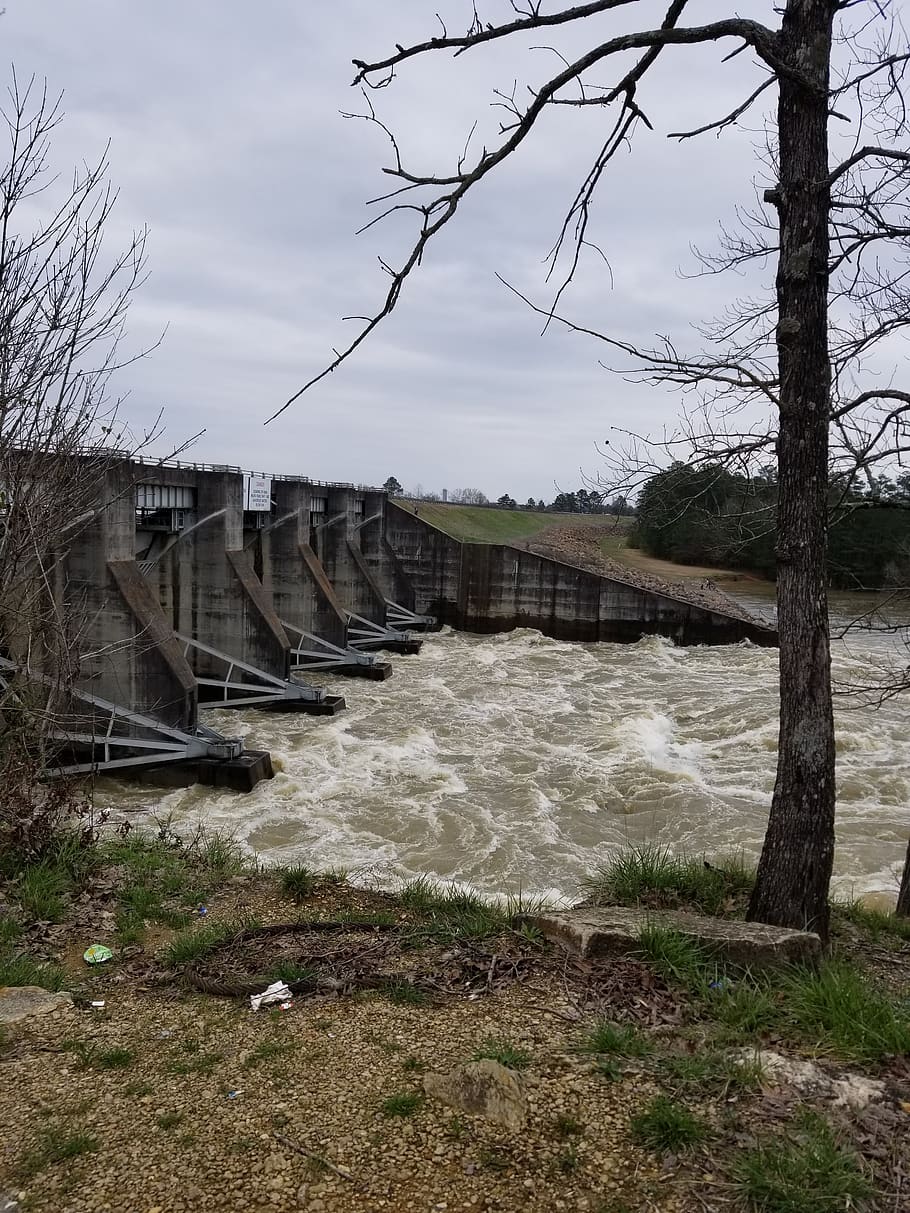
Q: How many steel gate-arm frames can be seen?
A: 5